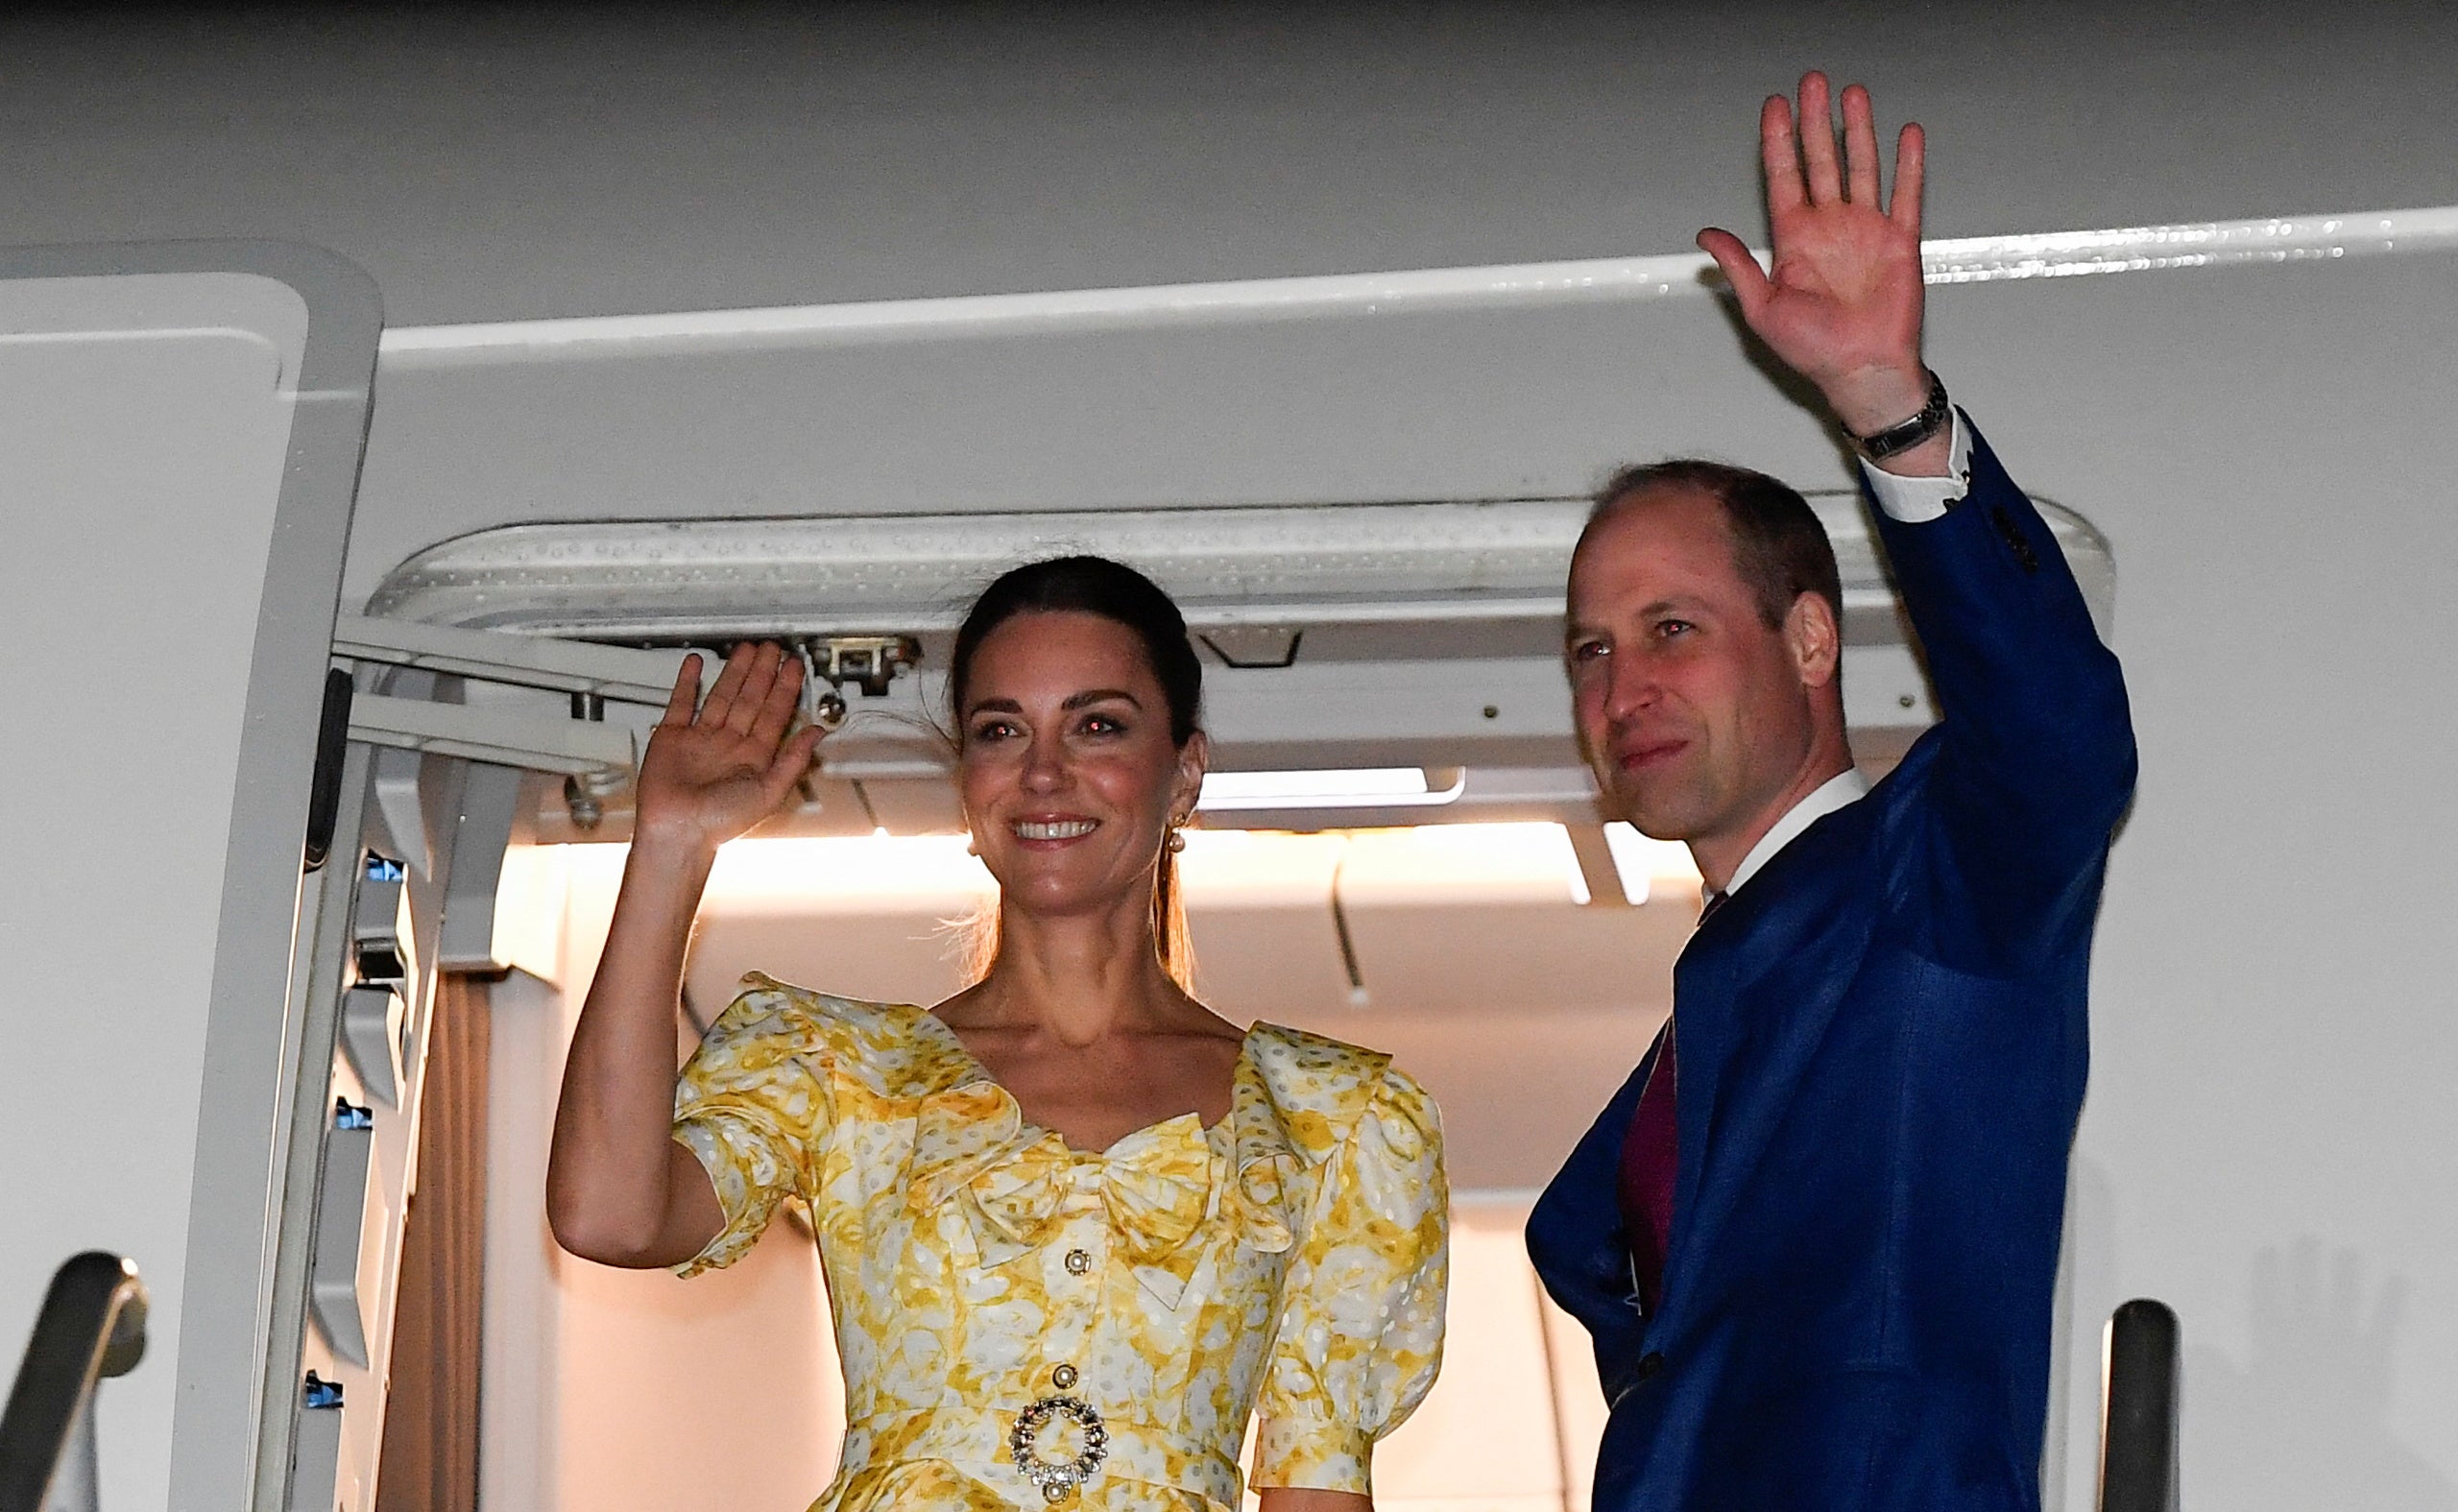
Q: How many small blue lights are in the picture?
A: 3